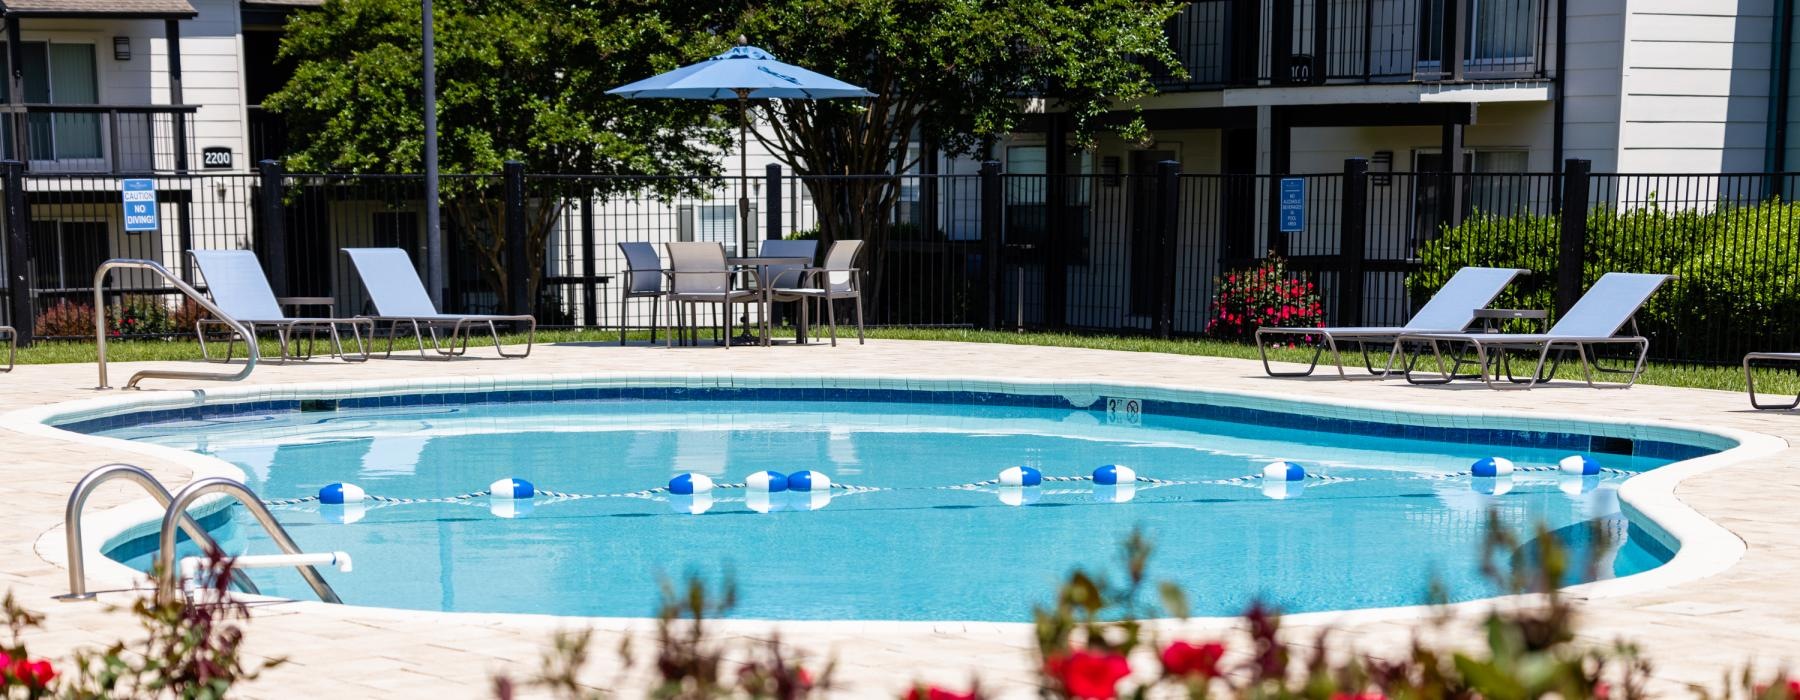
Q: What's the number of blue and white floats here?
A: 10